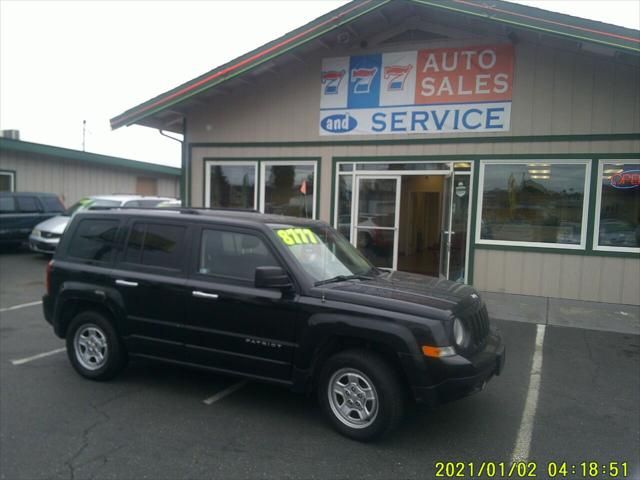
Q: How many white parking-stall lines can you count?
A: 4